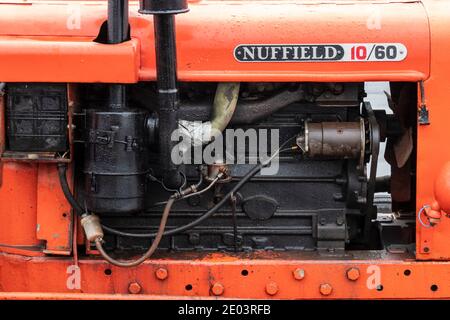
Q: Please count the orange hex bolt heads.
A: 7